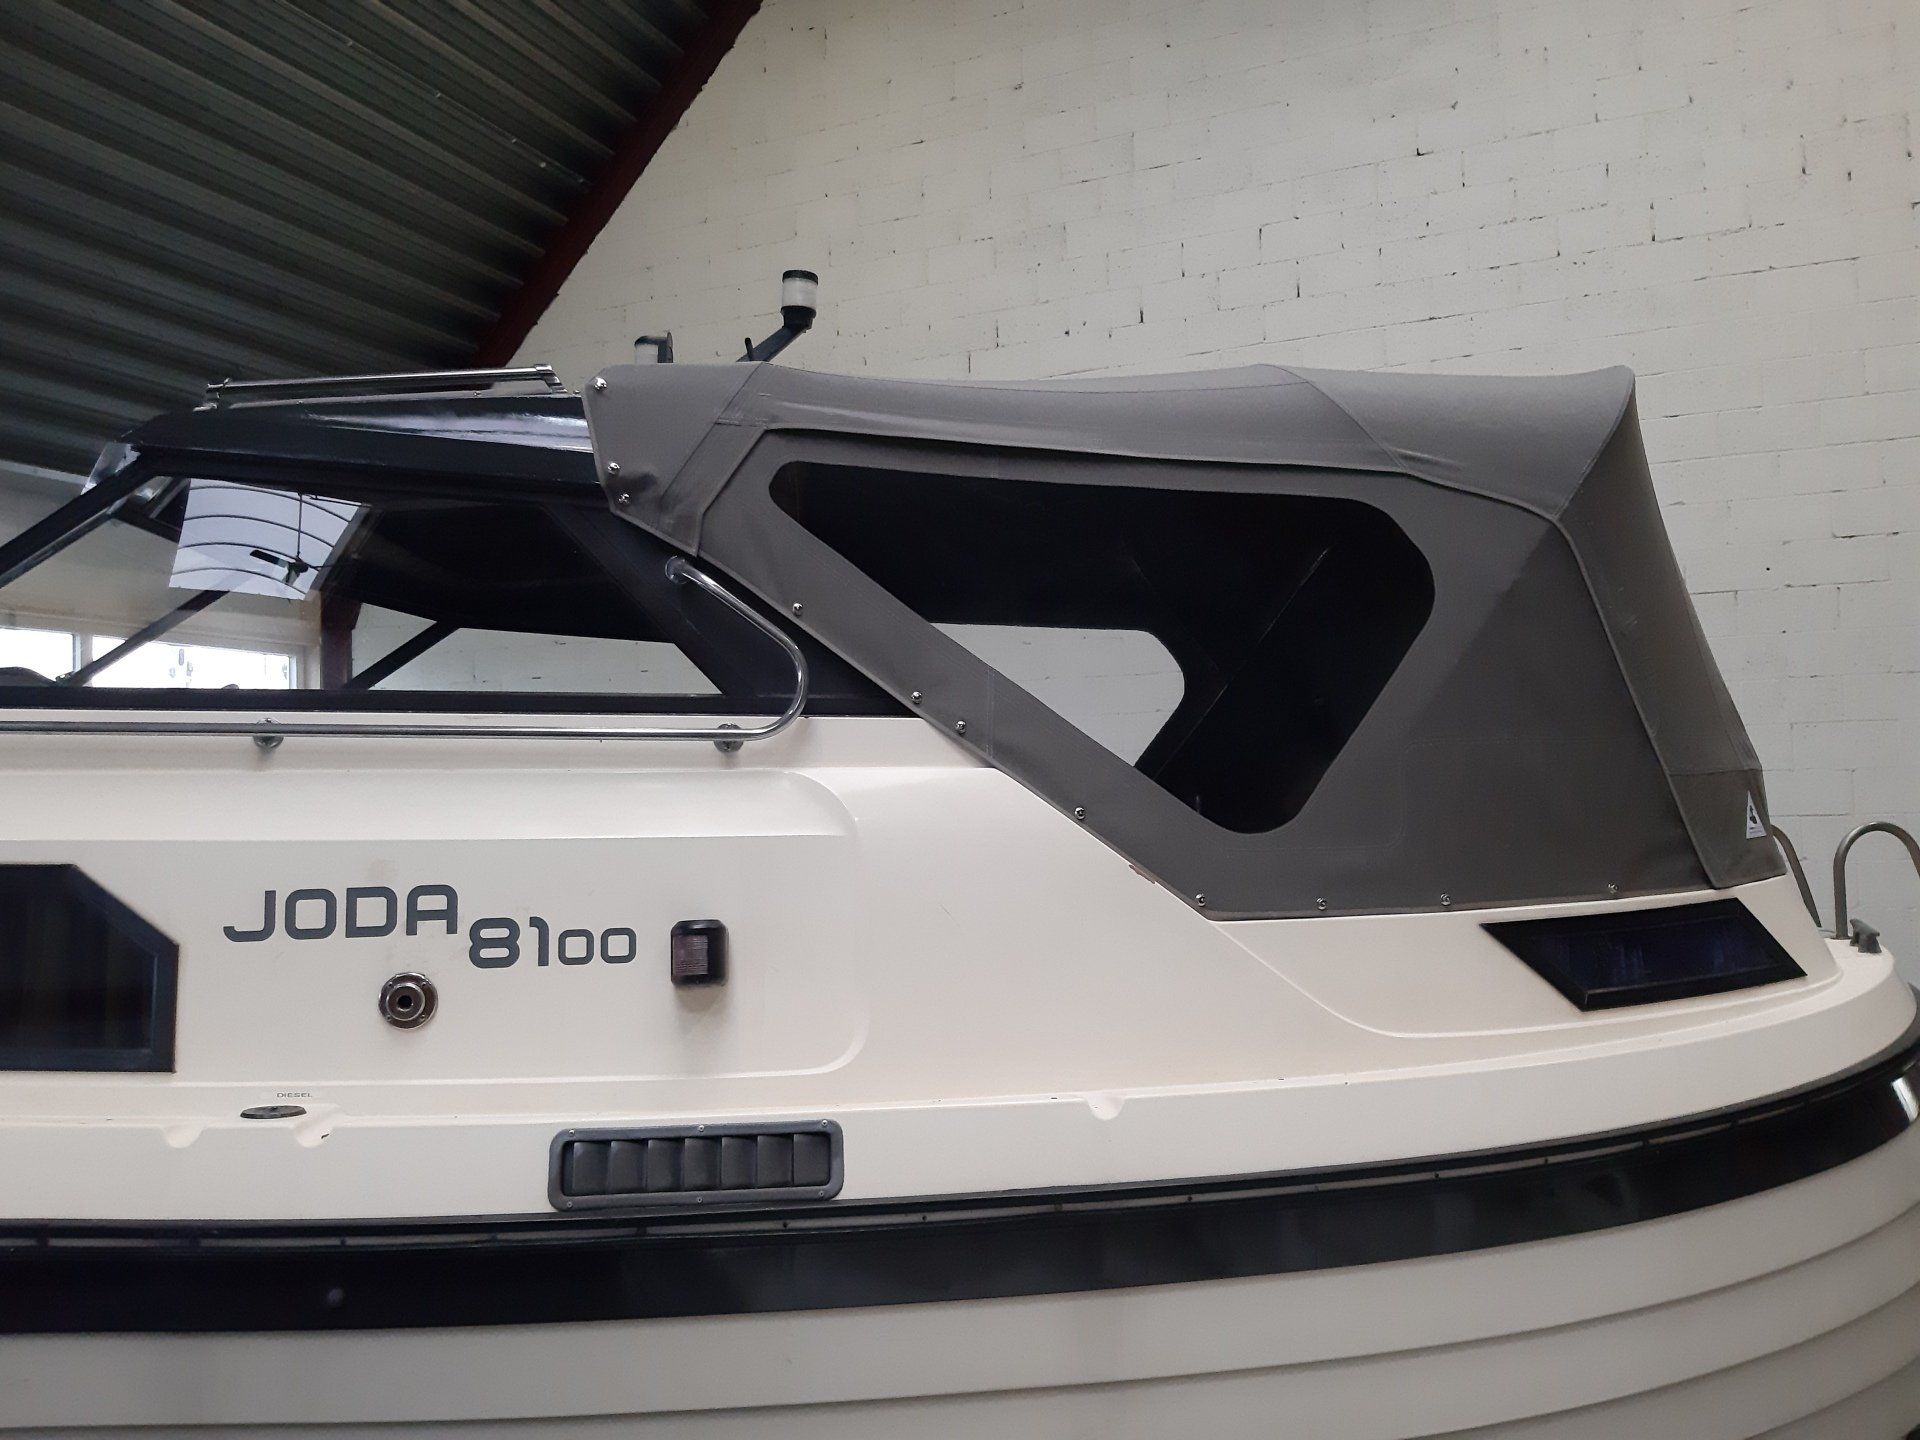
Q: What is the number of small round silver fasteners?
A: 11